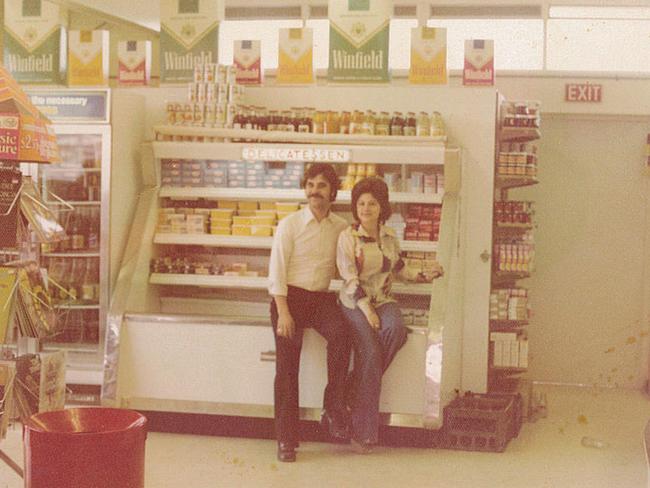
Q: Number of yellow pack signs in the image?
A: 3